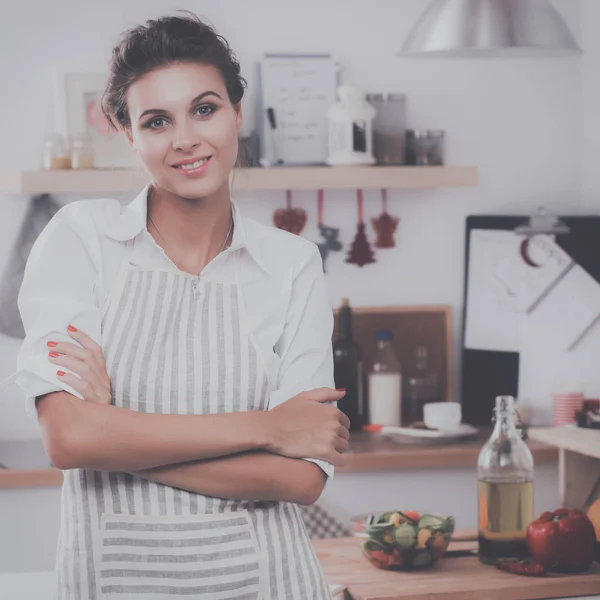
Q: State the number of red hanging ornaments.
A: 3